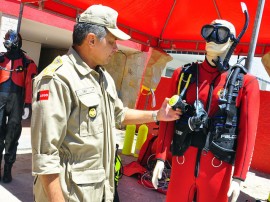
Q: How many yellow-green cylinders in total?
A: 2